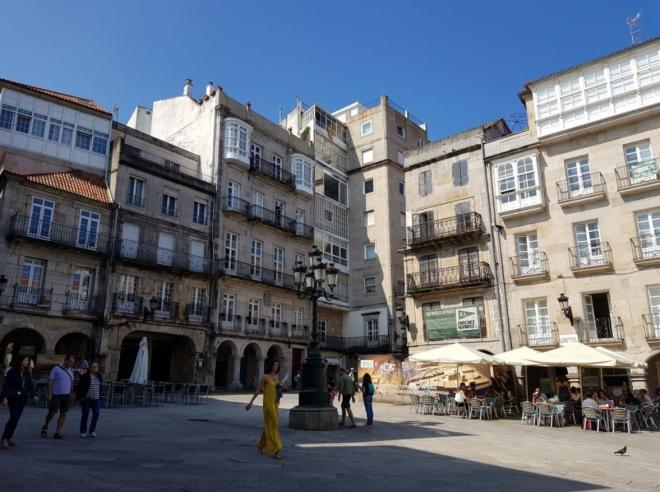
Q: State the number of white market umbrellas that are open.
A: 4